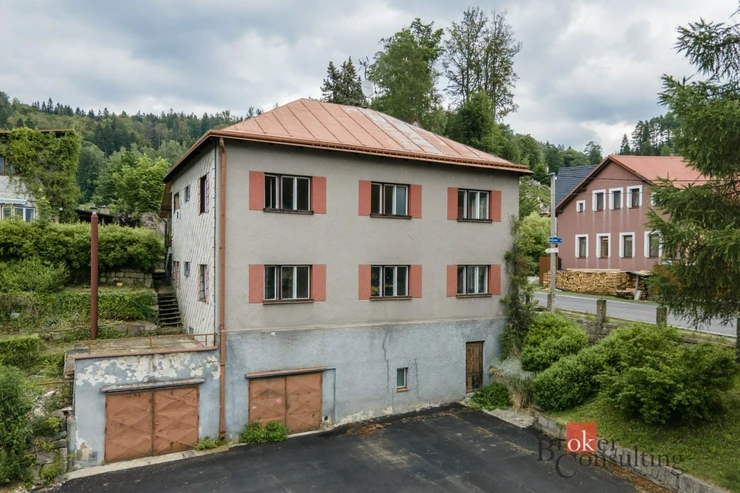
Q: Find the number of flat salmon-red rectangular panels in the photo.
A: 12